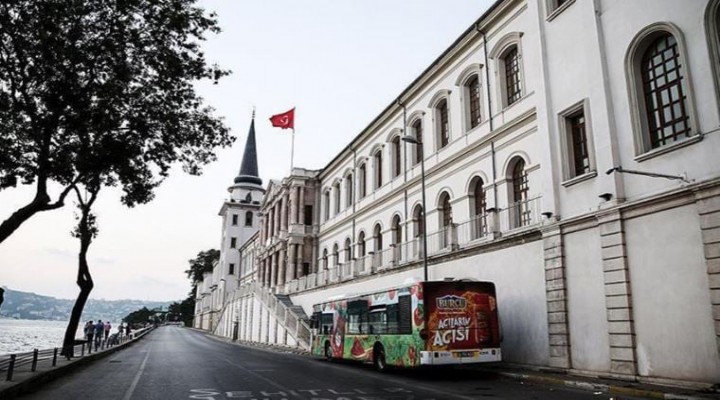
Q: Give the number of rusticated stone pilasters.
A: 3